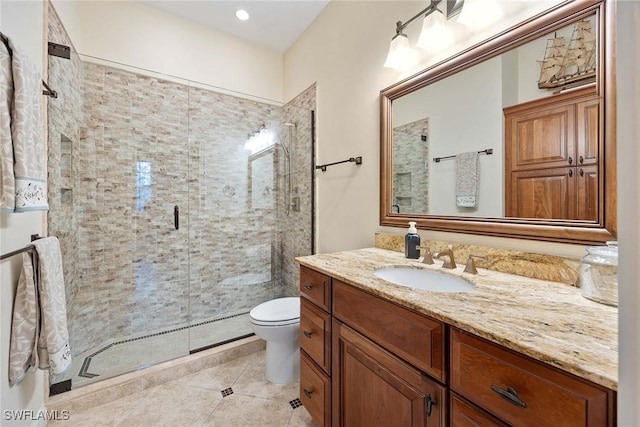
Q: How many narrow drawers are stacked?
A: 3